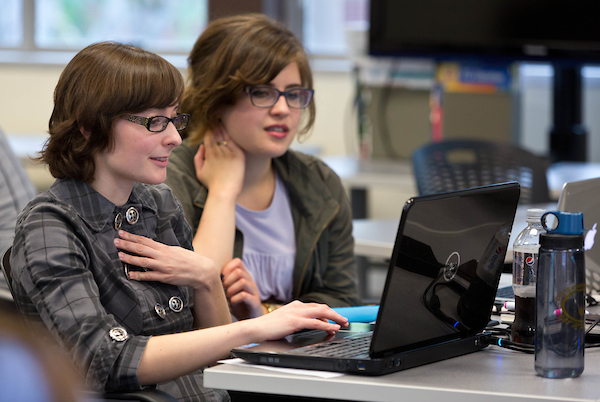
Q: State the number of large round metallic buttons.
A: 5